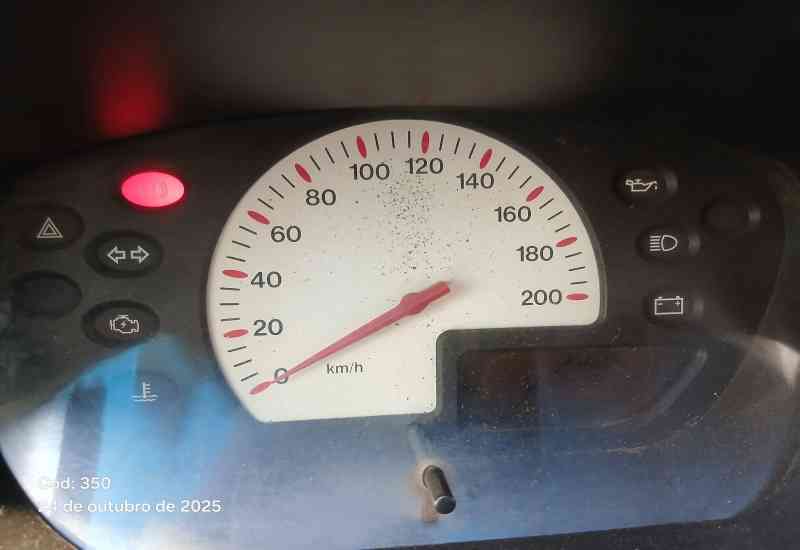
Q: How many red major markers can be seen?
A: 11